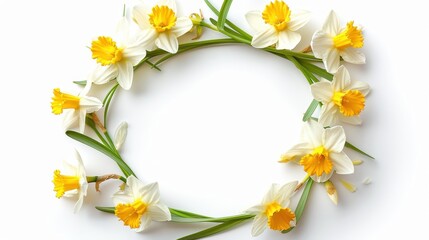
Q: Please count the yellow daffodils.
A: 10